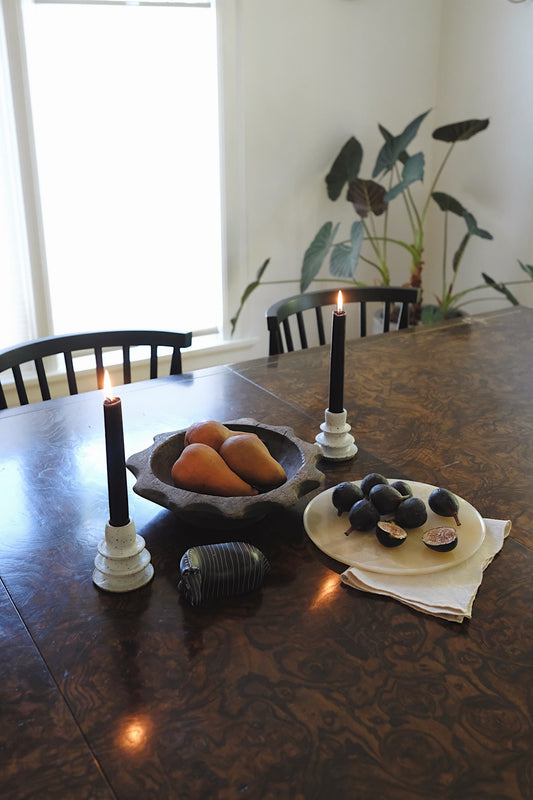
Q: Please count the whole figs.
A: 7